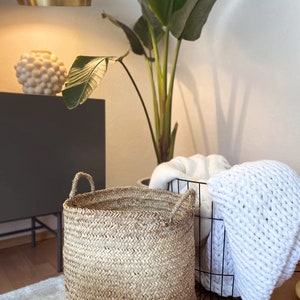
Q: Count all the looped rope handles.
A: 2